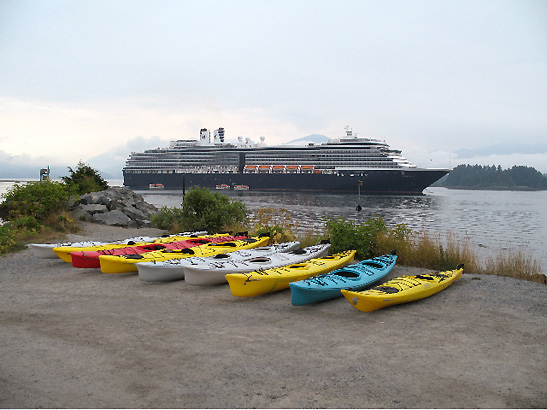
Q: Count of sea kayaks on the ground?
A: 9